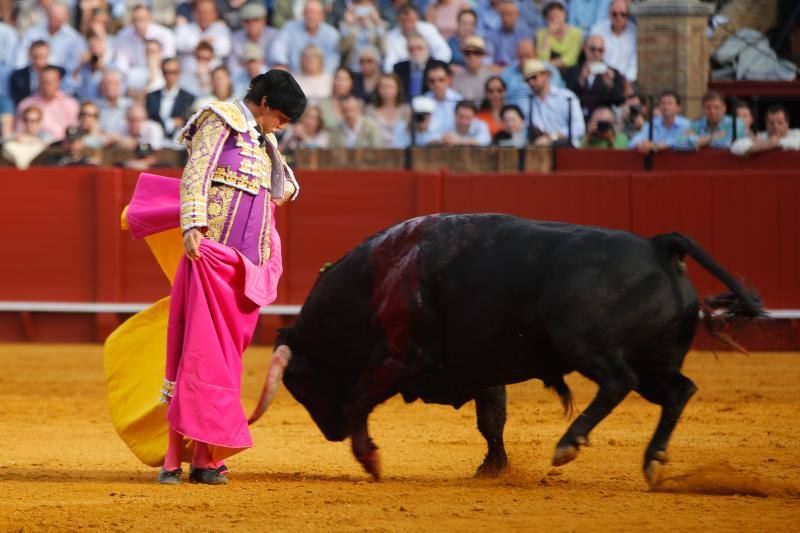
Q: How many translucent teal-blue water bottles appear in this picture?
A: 0